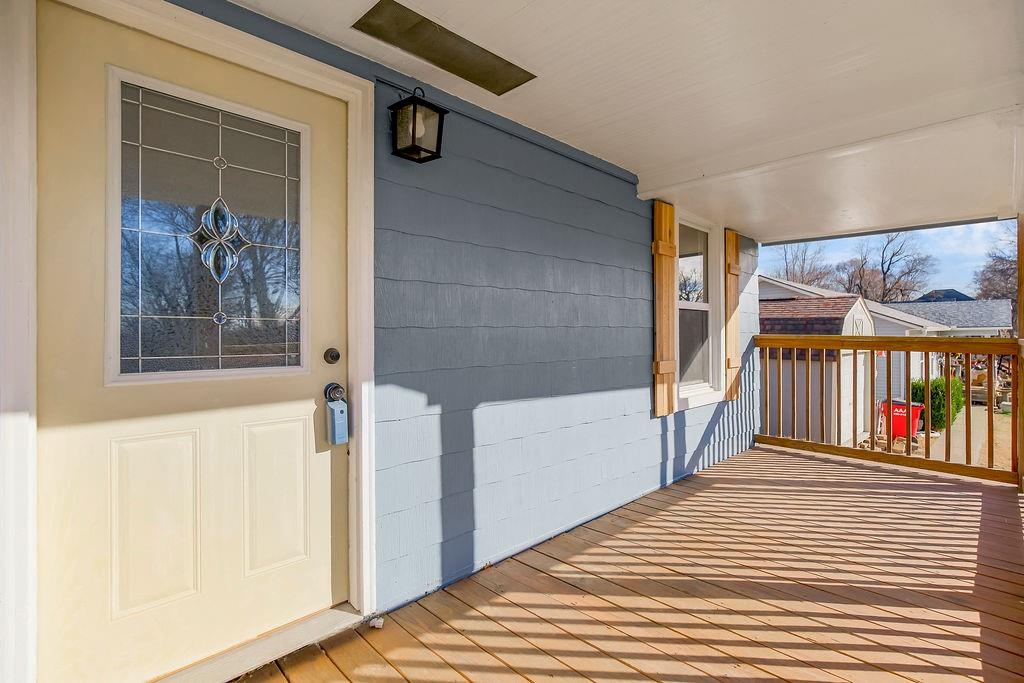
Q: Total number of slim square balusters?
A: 15